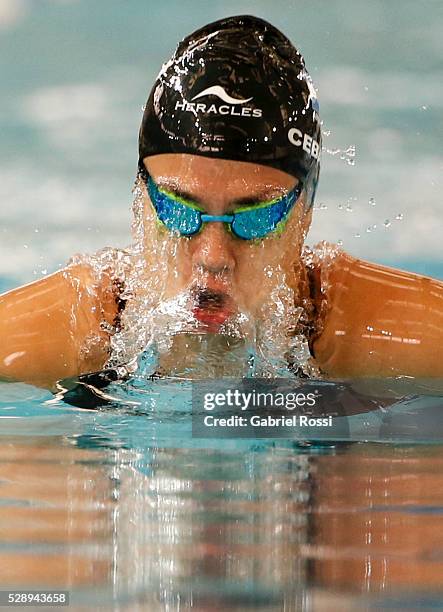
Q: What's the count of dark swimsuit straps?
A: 2